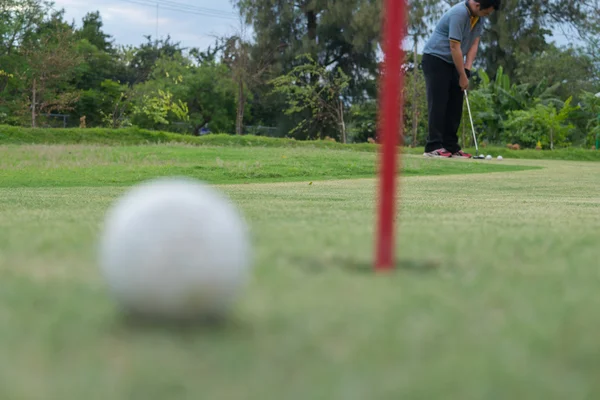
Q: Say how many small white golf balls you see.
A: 3